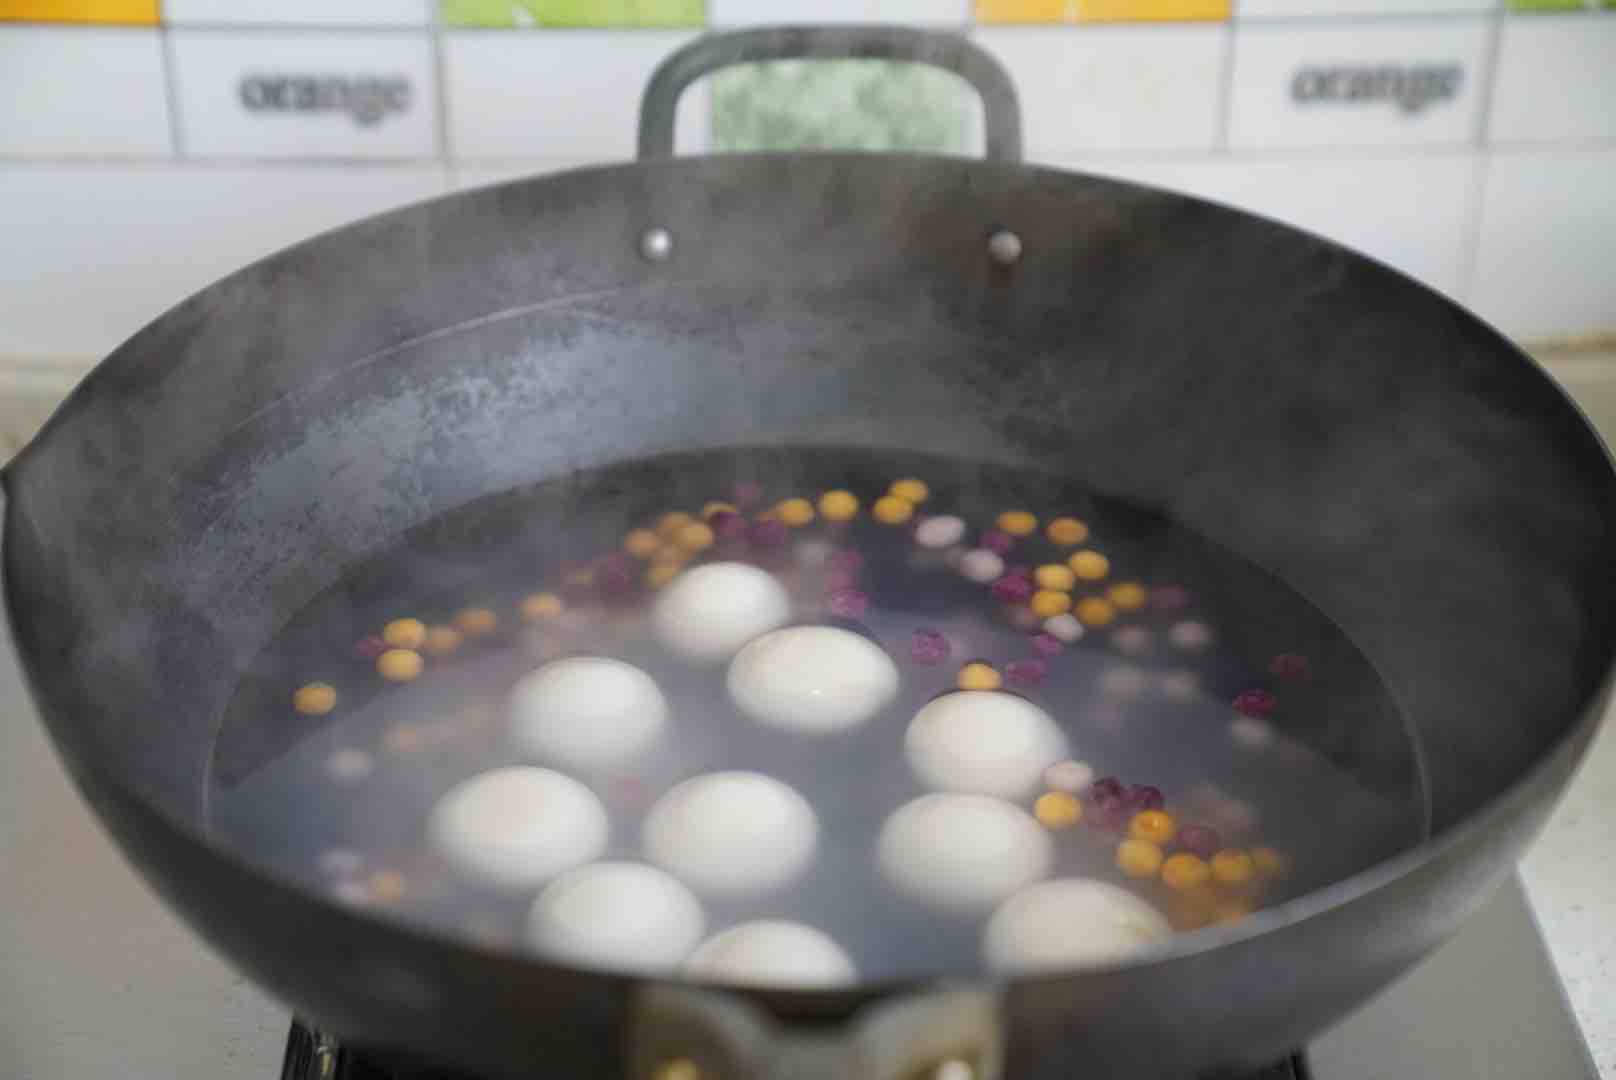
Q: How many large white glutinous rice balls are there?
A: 10